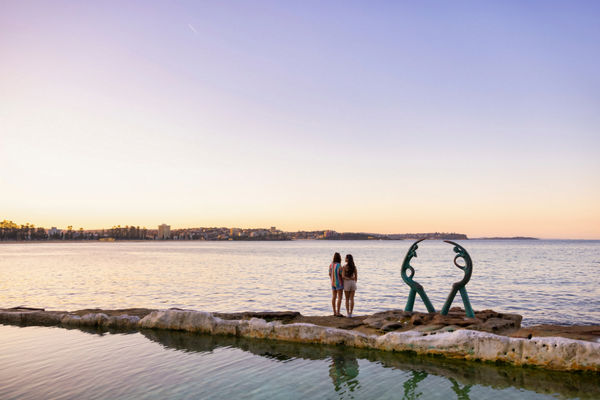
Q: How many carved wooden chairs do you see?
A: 0